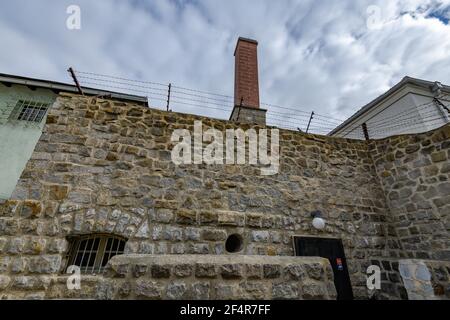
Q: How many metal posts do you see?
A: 6